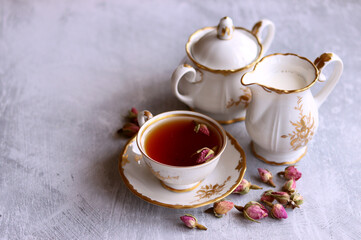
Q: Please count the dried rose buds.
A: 15